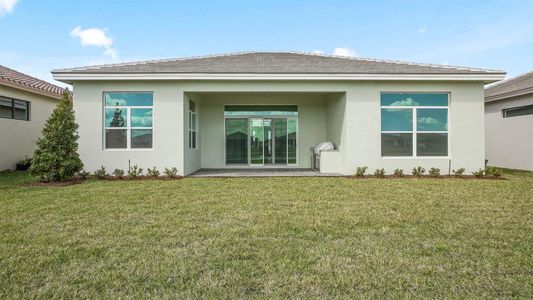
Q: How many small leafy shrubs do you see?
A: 14